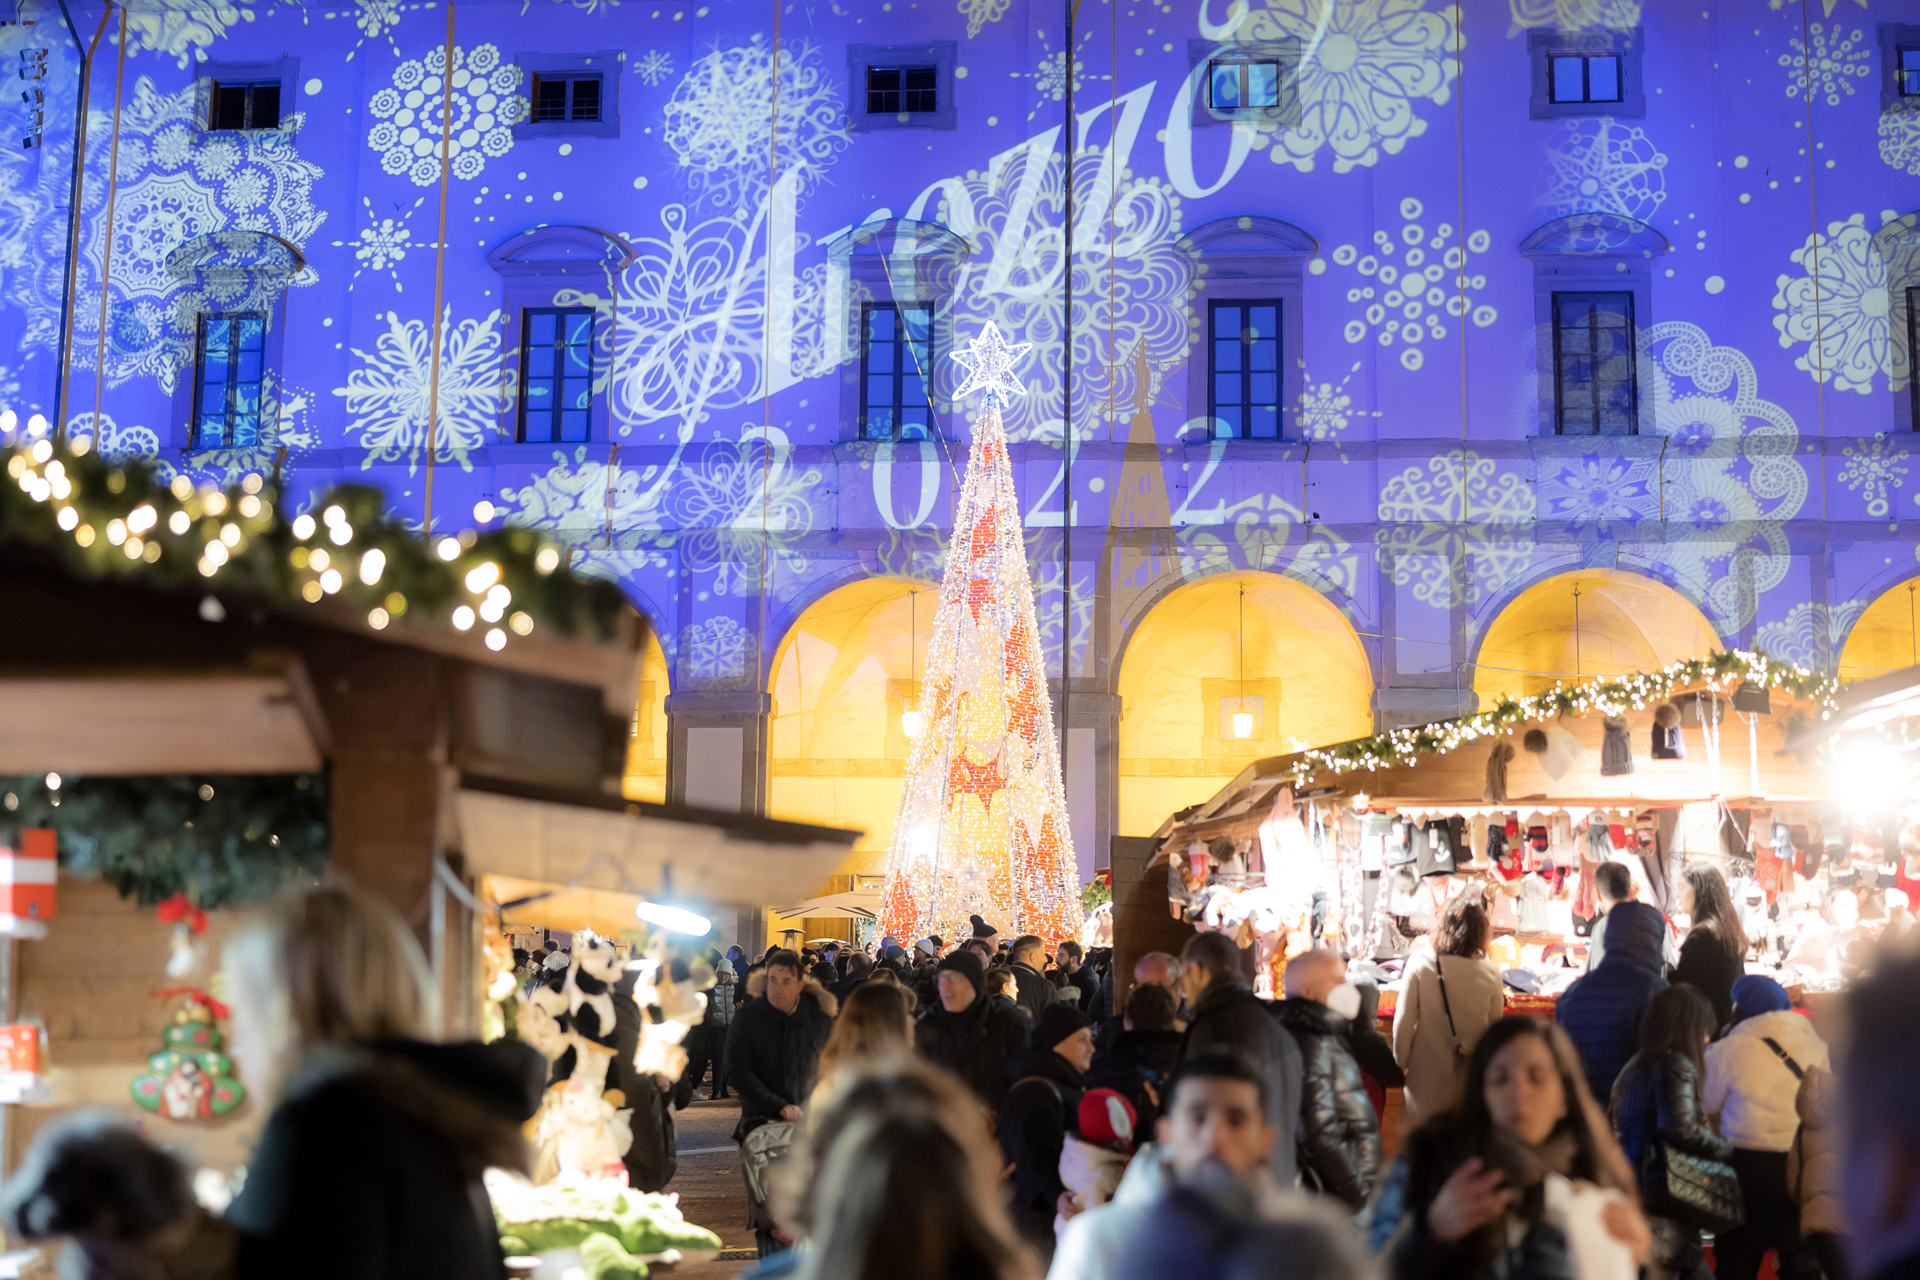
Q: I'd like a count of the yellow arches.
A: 5